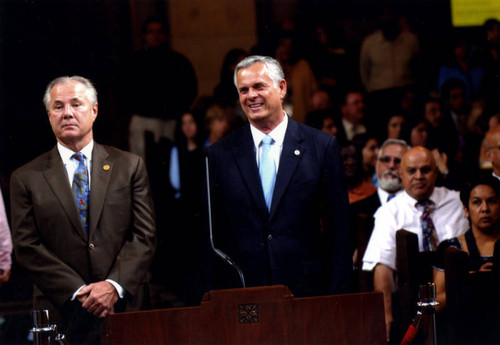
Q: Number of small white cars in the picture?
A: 0